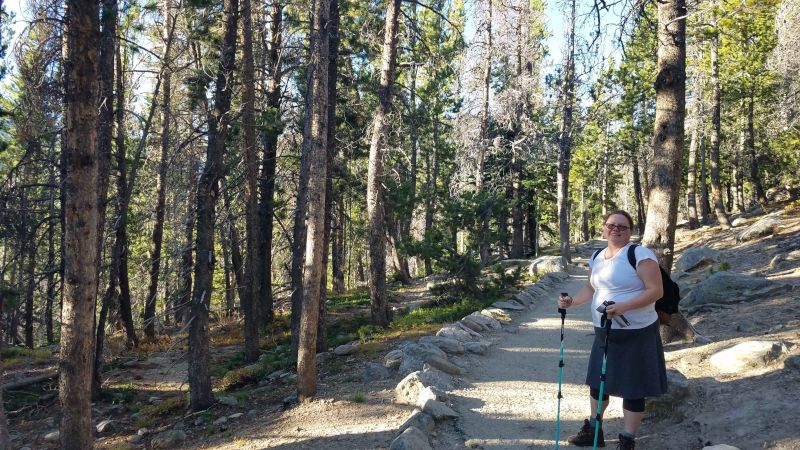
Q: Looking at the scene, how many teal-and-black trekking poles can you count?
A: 2